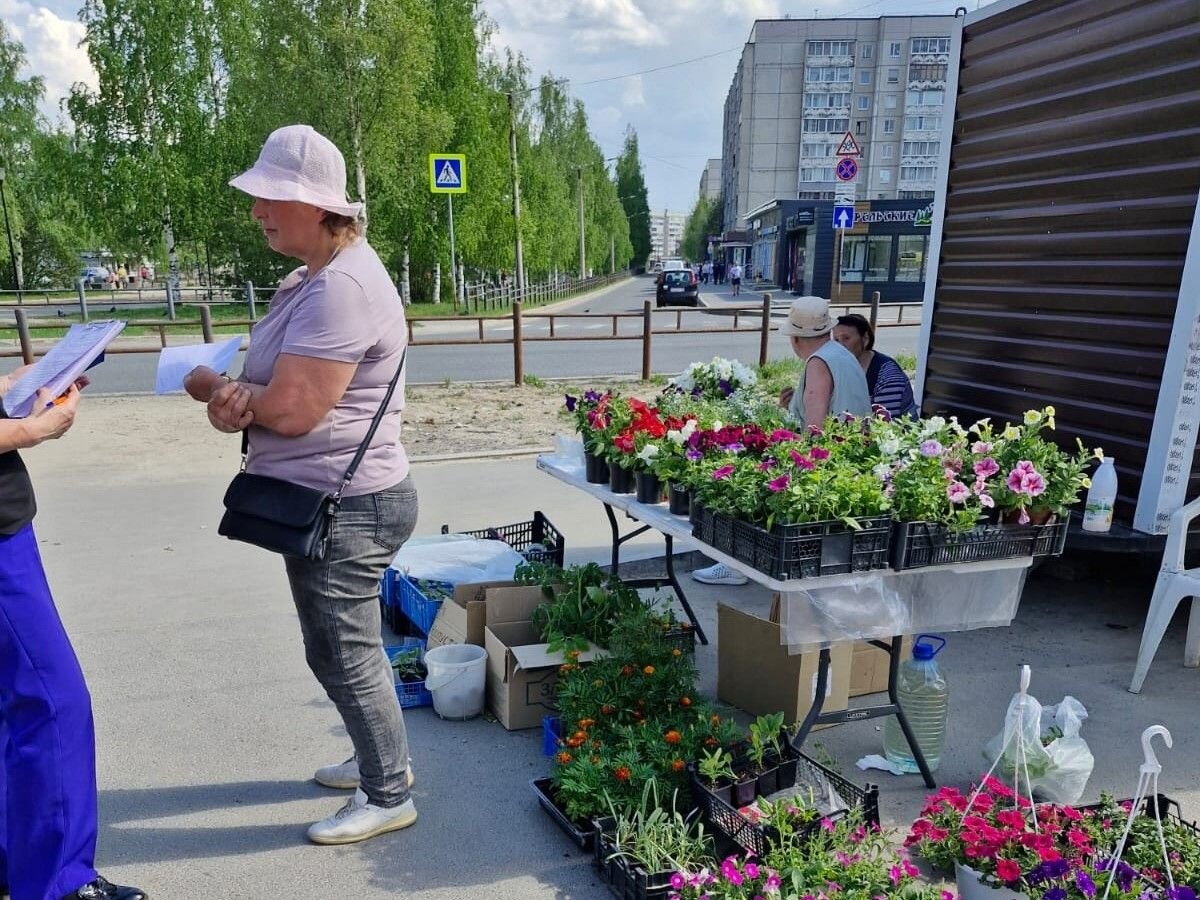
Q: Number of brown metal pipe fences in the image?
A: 1